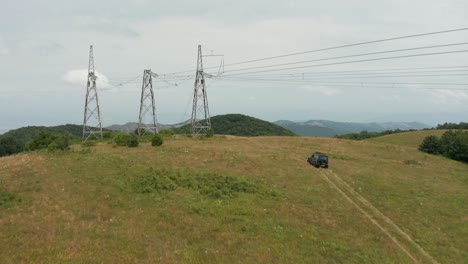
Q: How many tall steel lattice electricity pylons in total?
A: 3